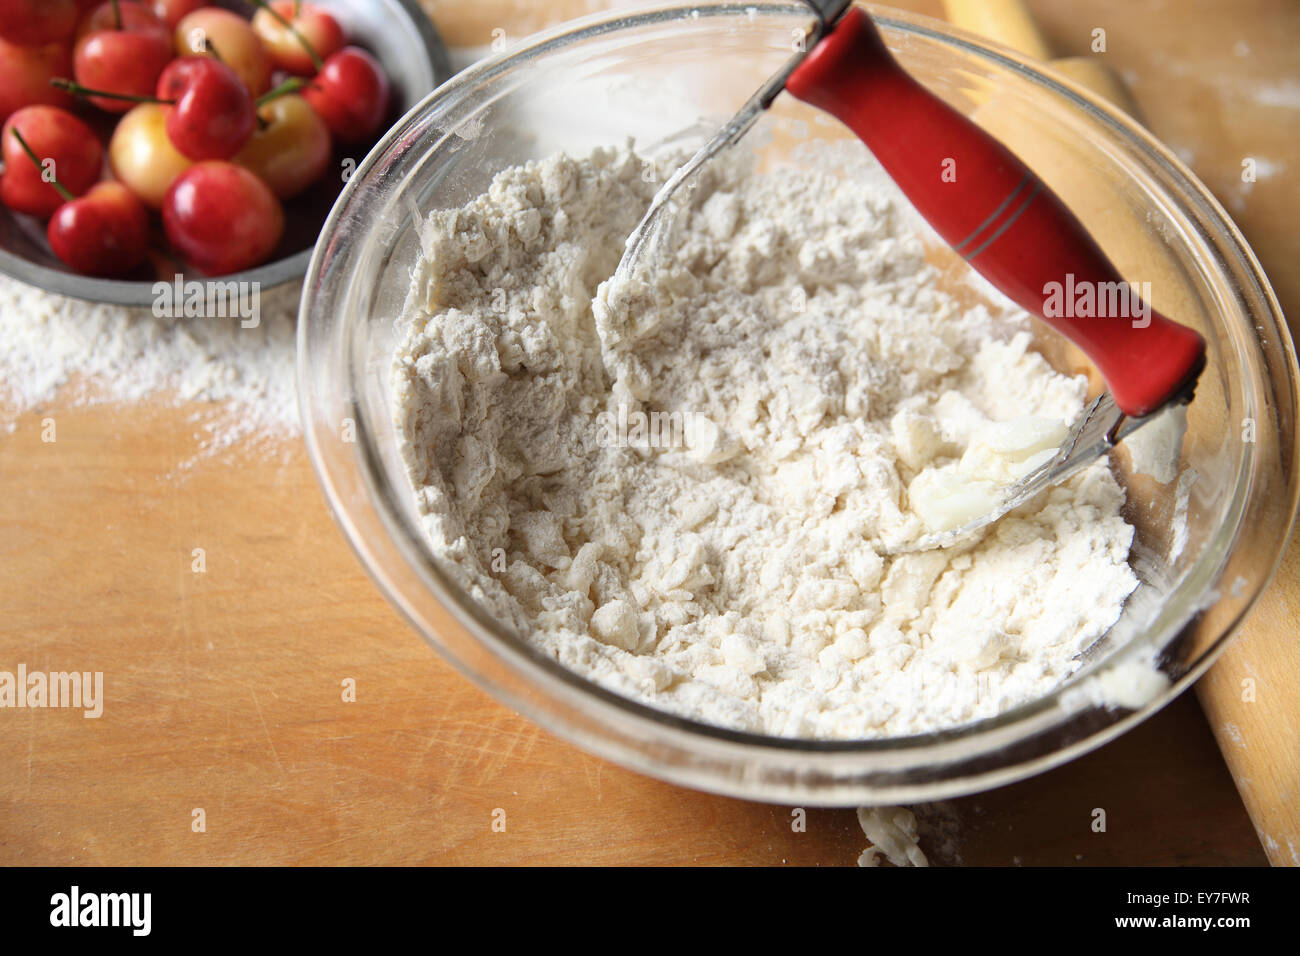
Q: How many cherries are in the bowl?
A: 13